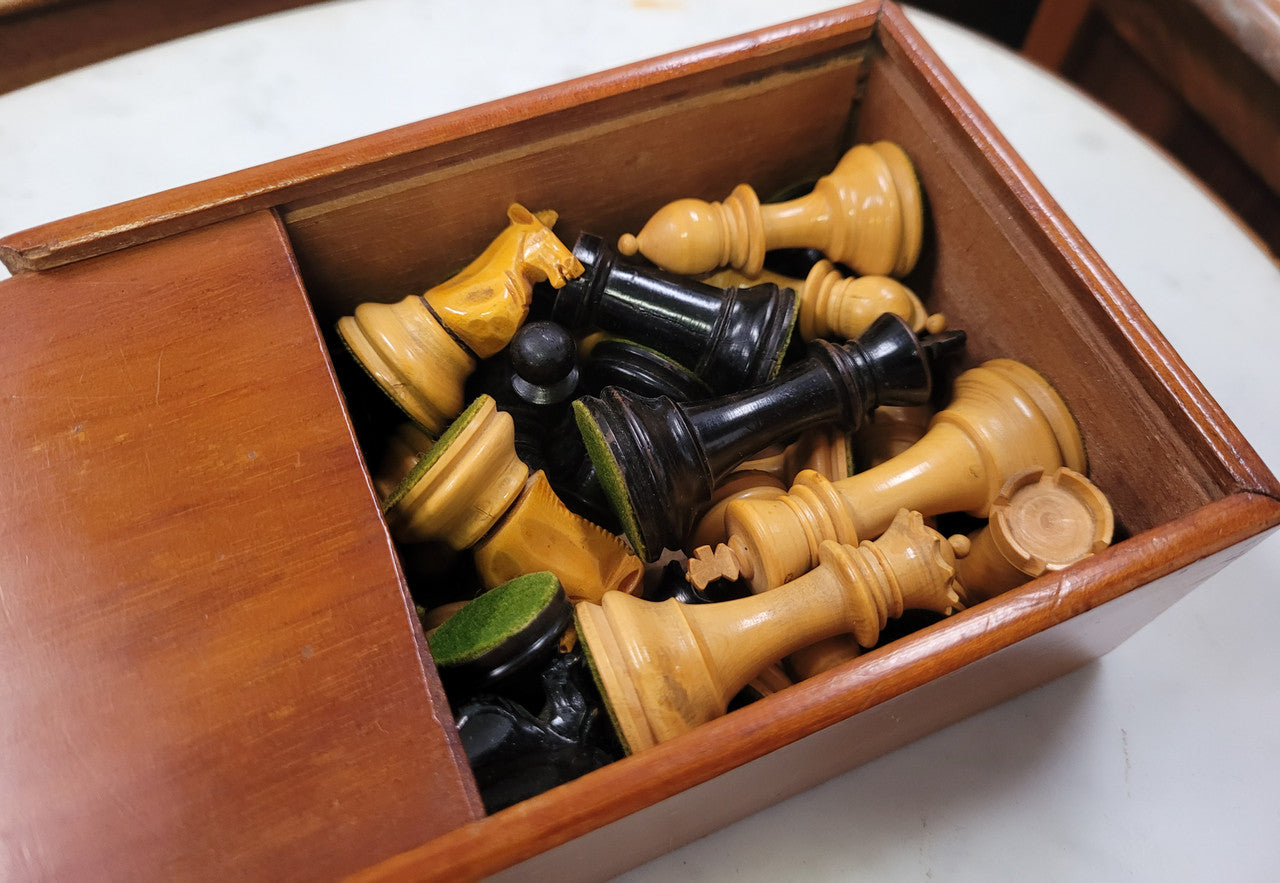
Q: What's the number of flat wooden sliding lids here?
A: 1